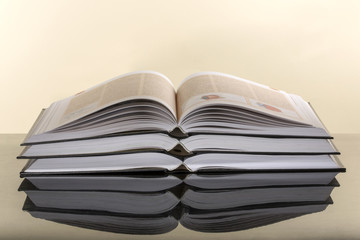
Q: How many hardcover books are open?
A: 3